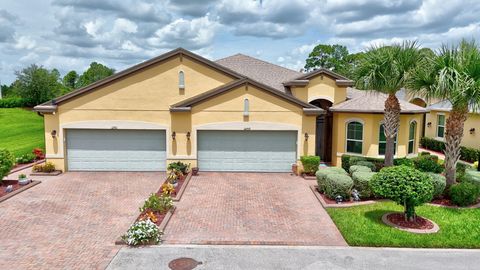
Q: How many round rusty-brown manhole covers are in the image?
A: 1